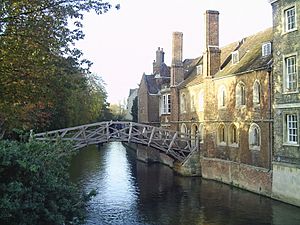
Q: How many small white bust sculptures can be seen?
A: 0